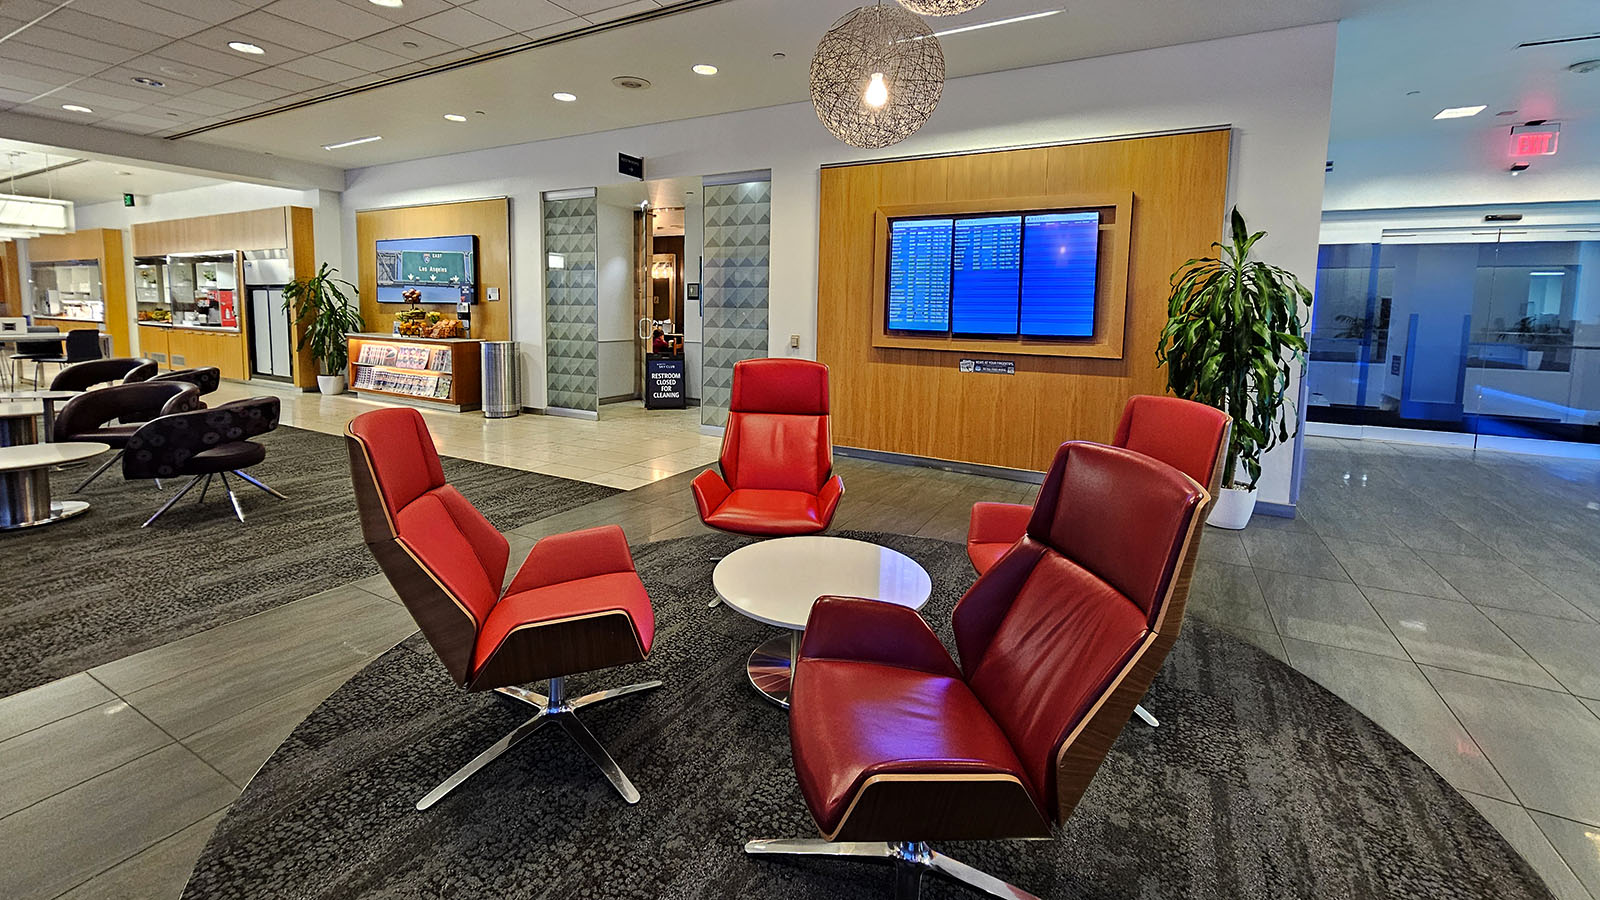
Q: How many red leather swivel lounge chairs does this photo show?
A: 4